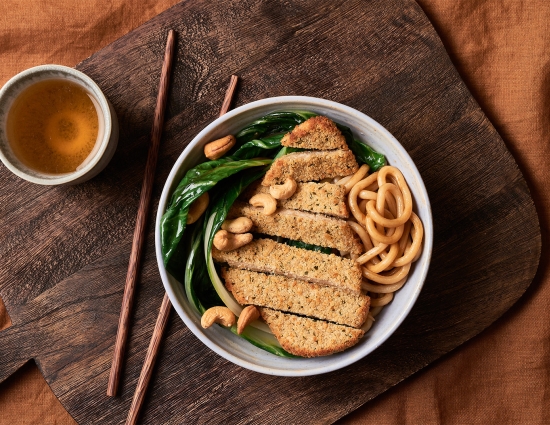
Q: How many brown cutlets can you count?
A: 7